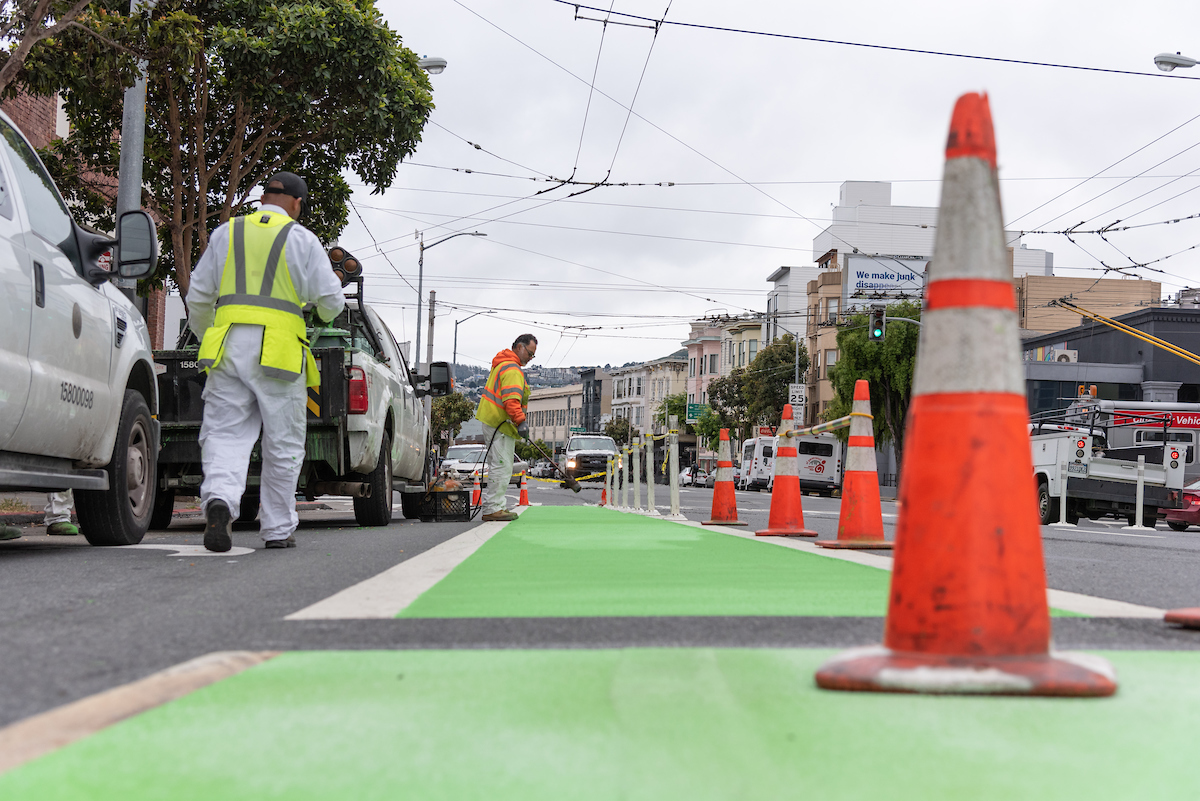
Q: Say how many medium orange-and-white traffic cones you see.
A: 3